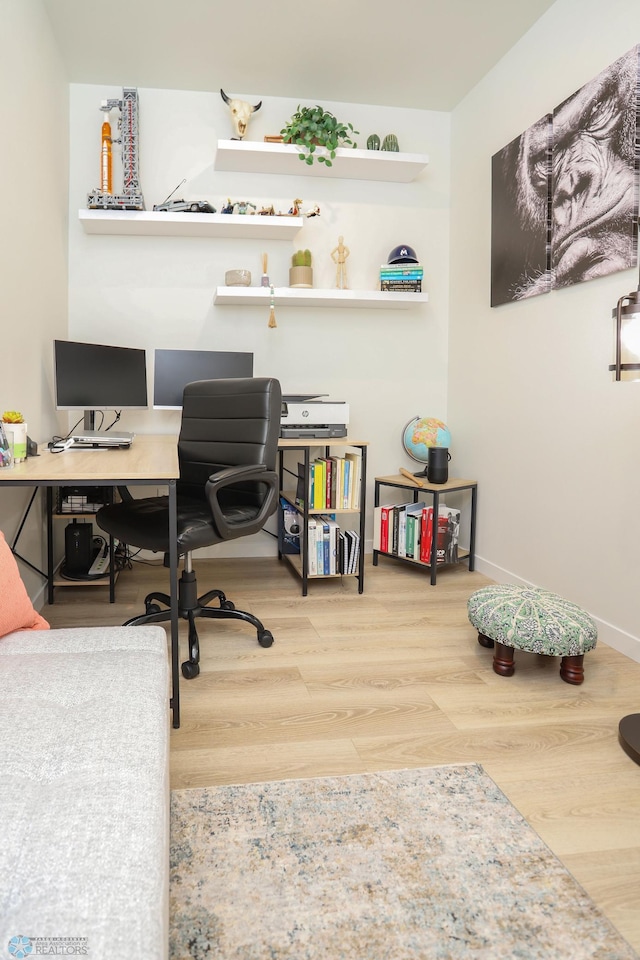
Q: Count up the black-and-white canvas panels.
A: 2